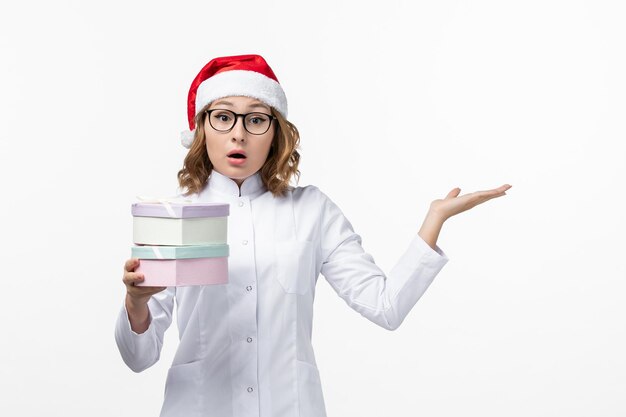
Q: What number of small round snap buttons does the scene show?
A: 5